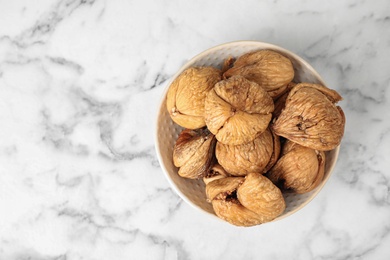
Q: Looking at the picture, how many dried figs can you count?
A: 8